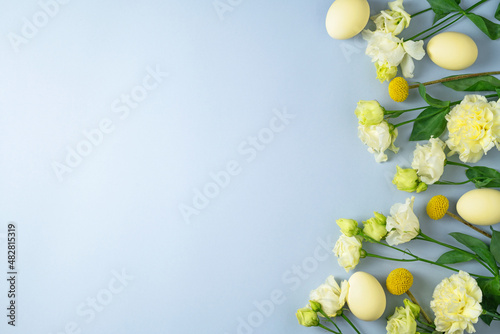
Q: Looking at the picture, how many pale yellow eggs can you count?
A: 4